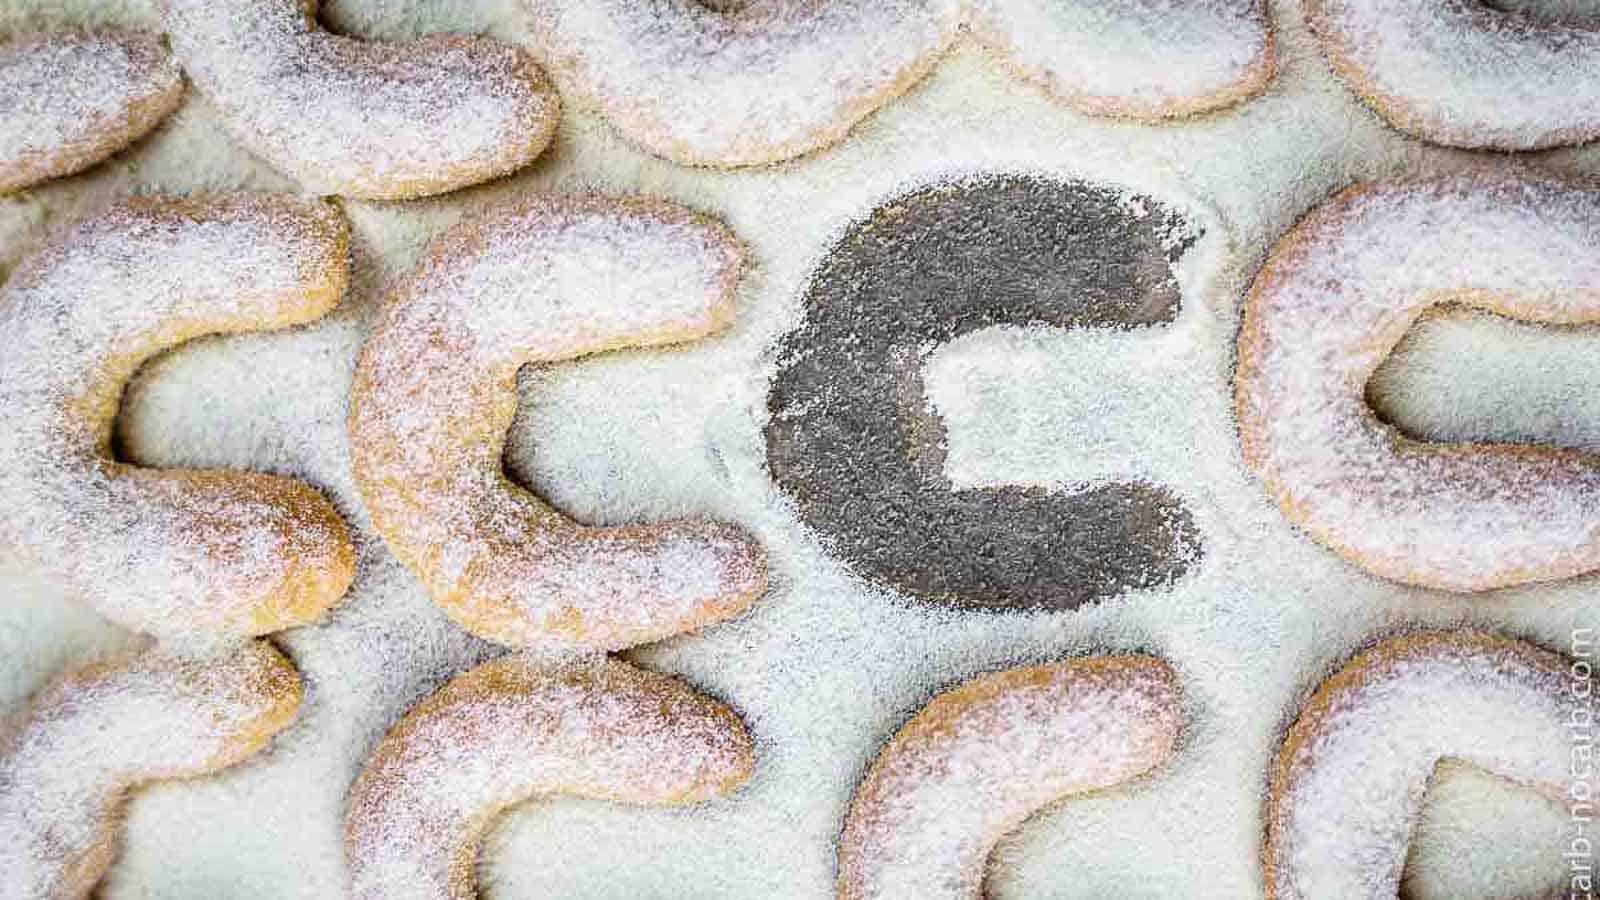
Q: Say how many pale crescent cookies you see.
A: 12